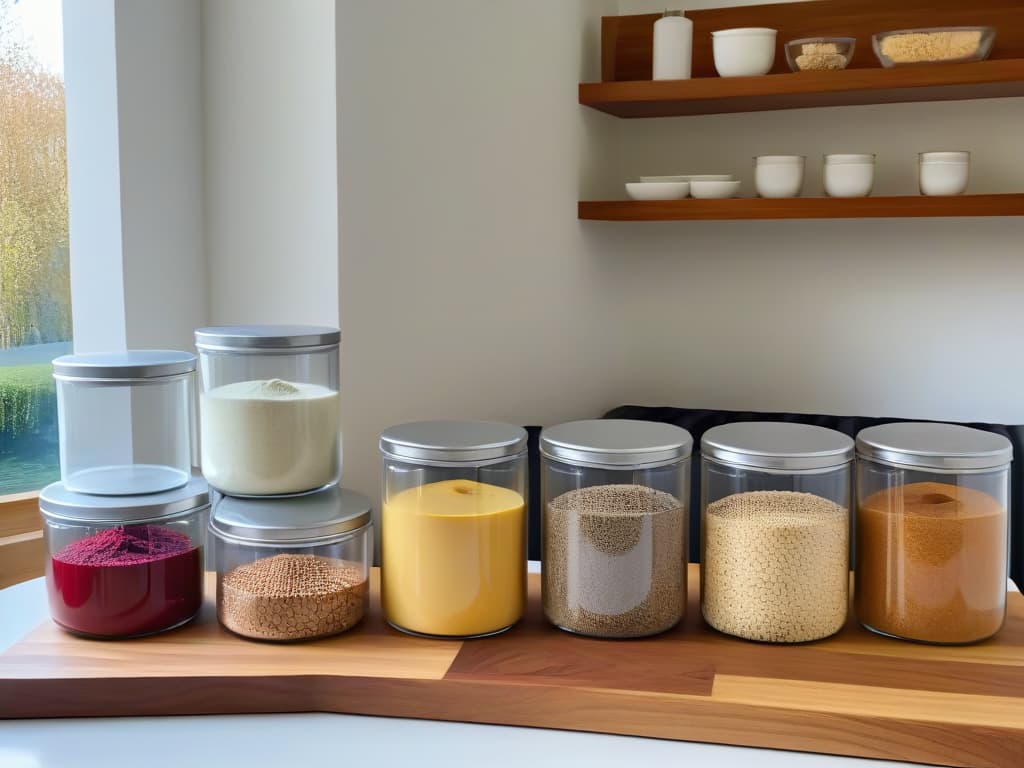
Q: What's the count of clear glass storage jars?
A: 8